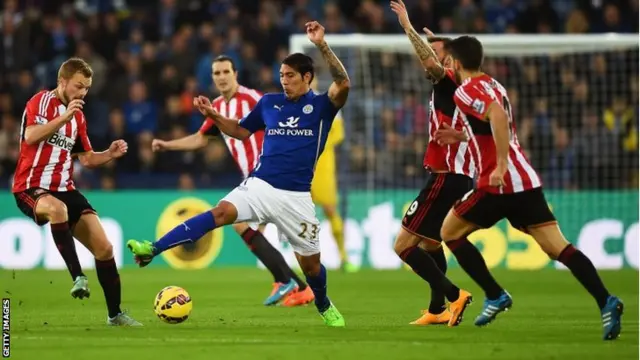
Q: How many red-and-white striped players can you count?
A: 4